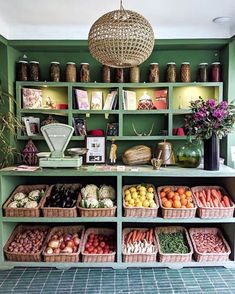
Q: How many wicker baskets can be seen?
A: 12